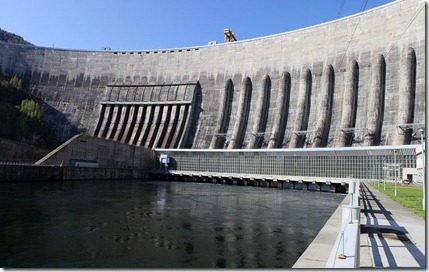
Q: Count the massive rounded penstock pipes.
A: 9